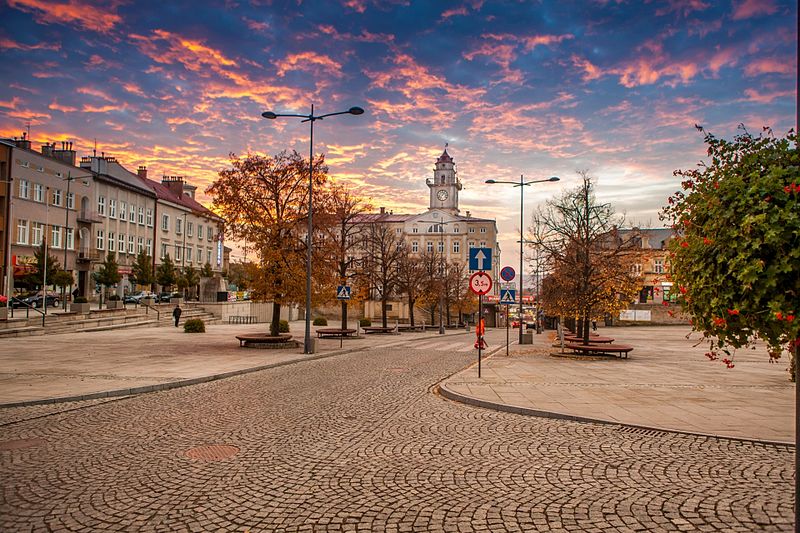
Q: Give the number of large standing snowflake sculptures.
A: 0